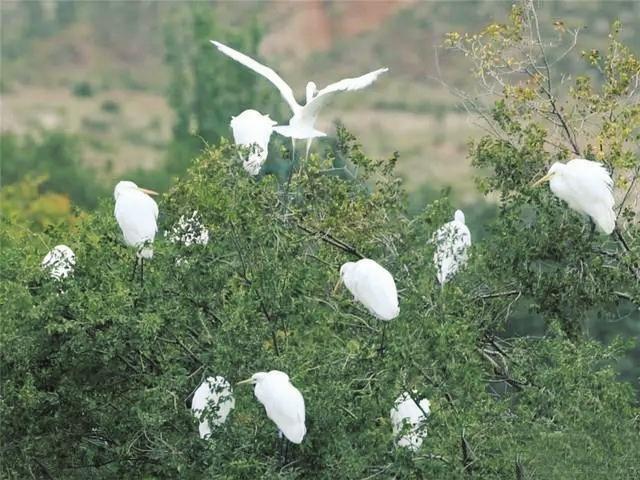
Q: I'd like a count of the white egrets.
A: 11